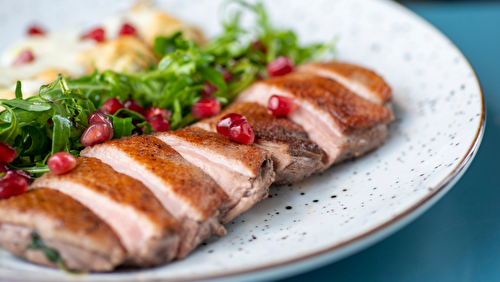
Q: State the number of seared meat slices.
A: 7